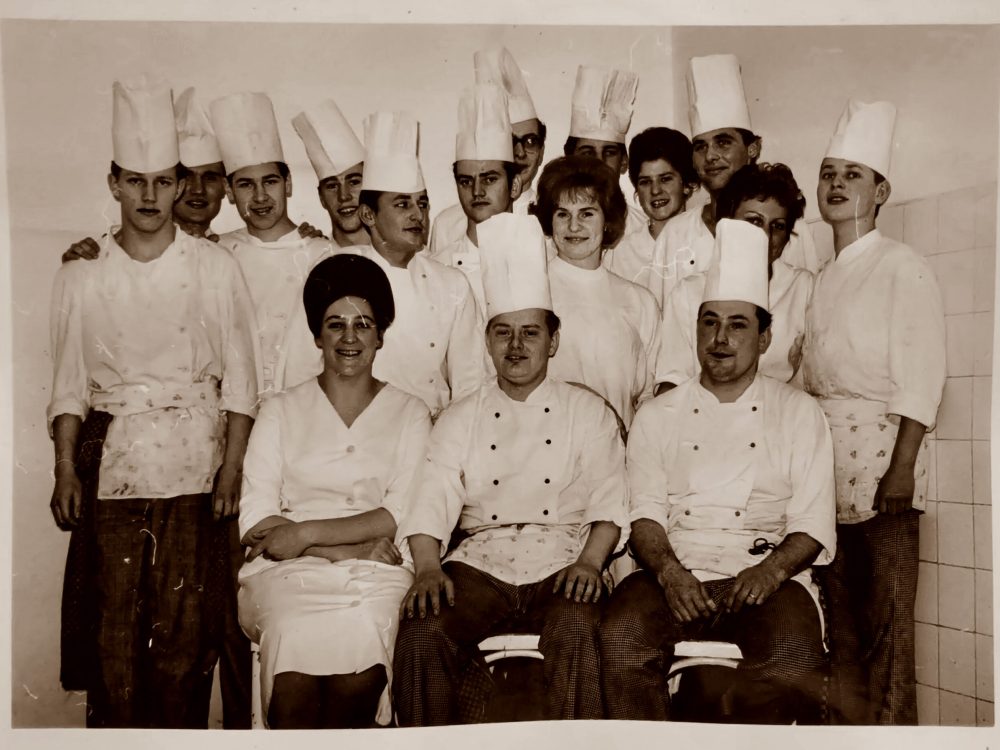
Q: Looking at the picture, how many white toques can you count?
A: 12